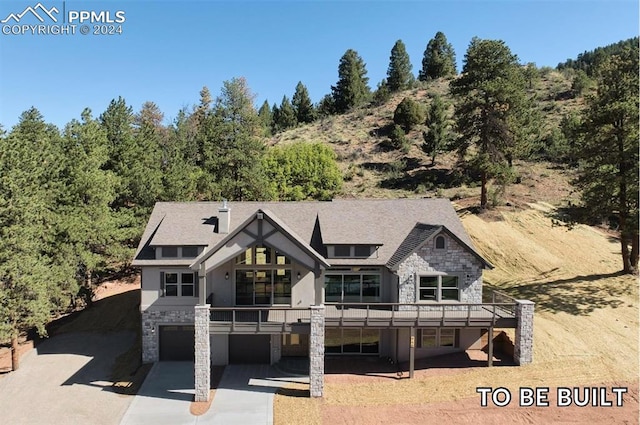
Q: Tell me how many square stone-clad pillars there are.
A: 3